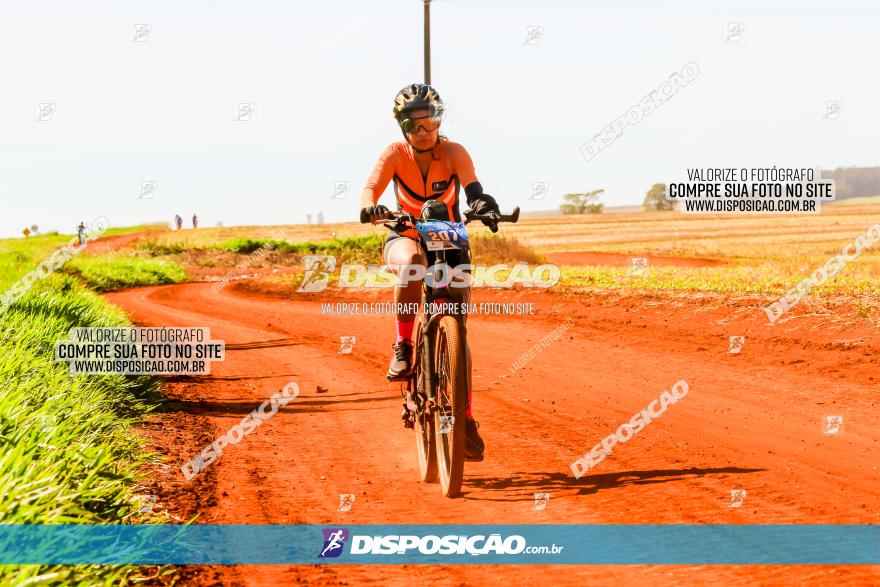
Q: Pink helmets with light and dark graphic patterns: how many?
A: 0